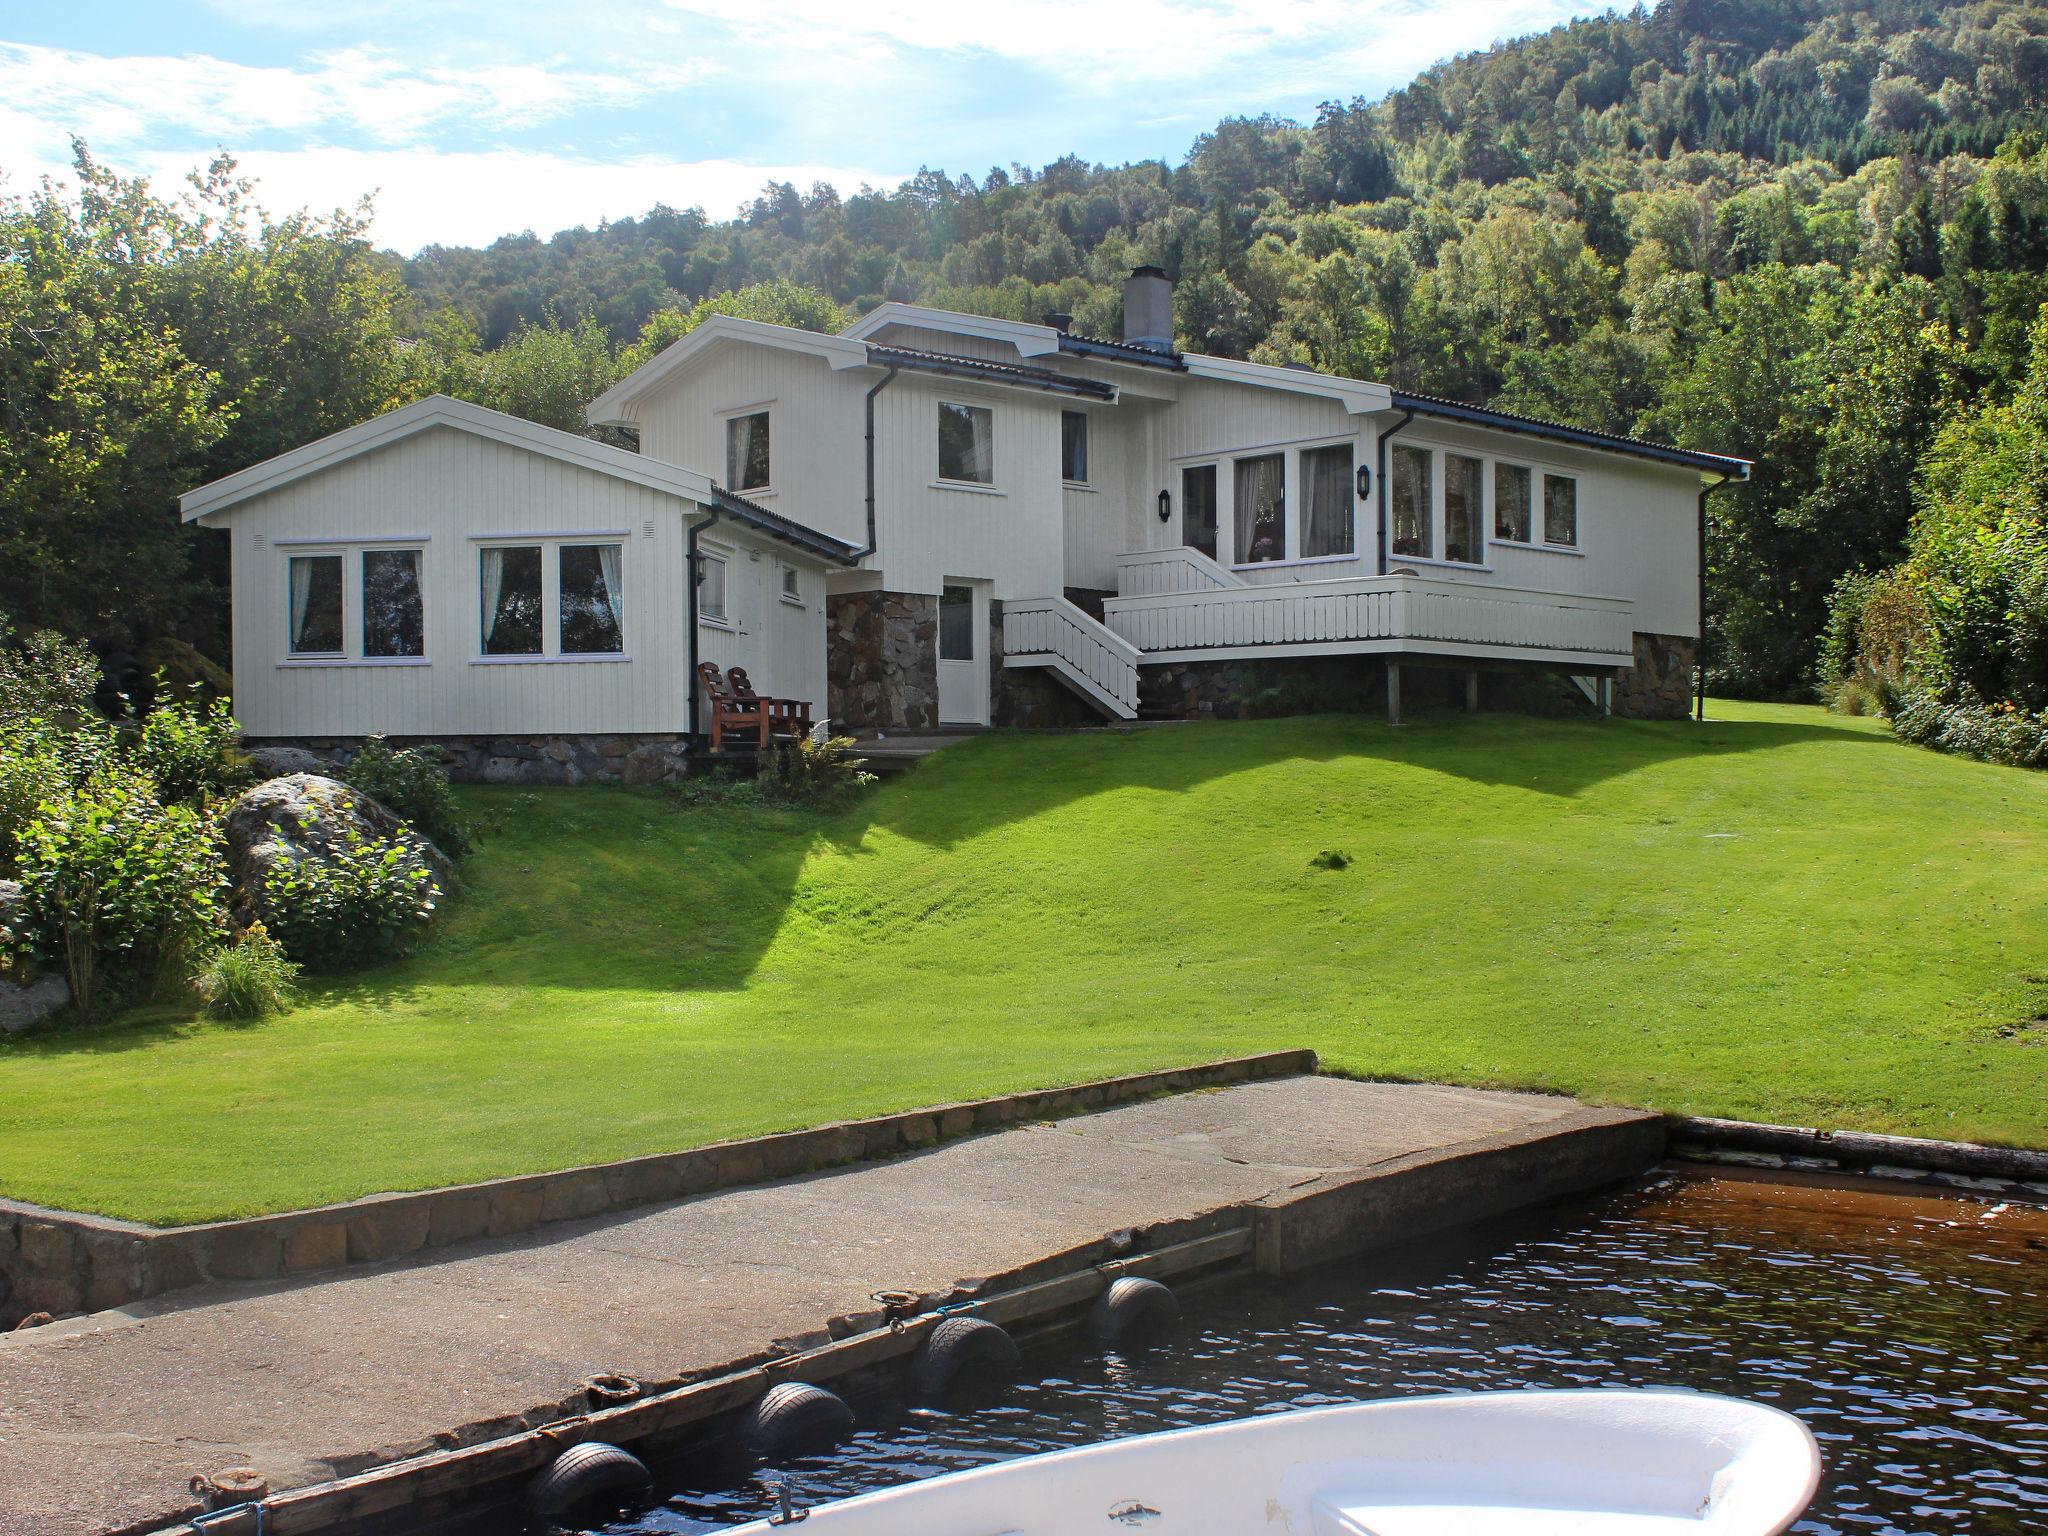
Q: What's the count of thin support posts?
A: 3